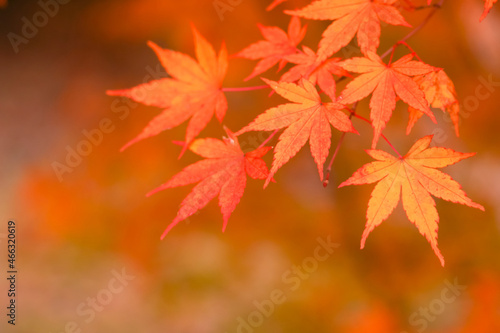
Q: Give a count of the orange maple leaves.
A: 9